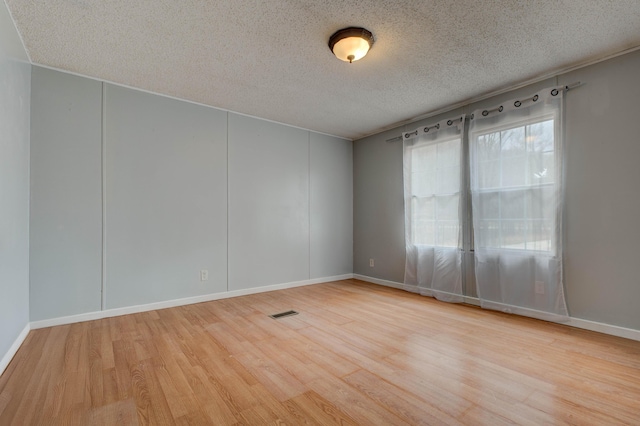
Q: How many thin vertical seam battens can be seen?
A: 3